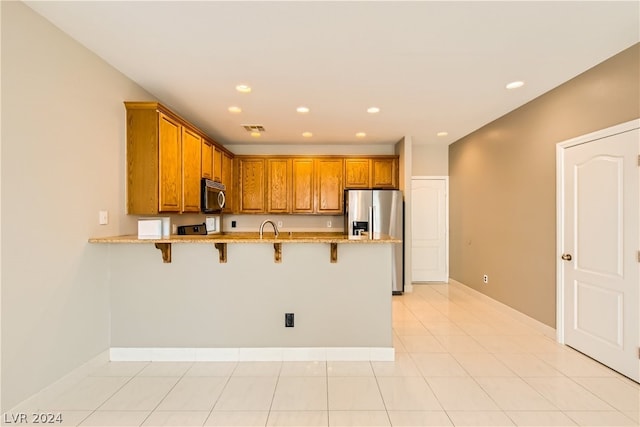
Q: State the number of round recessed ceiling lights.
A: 9